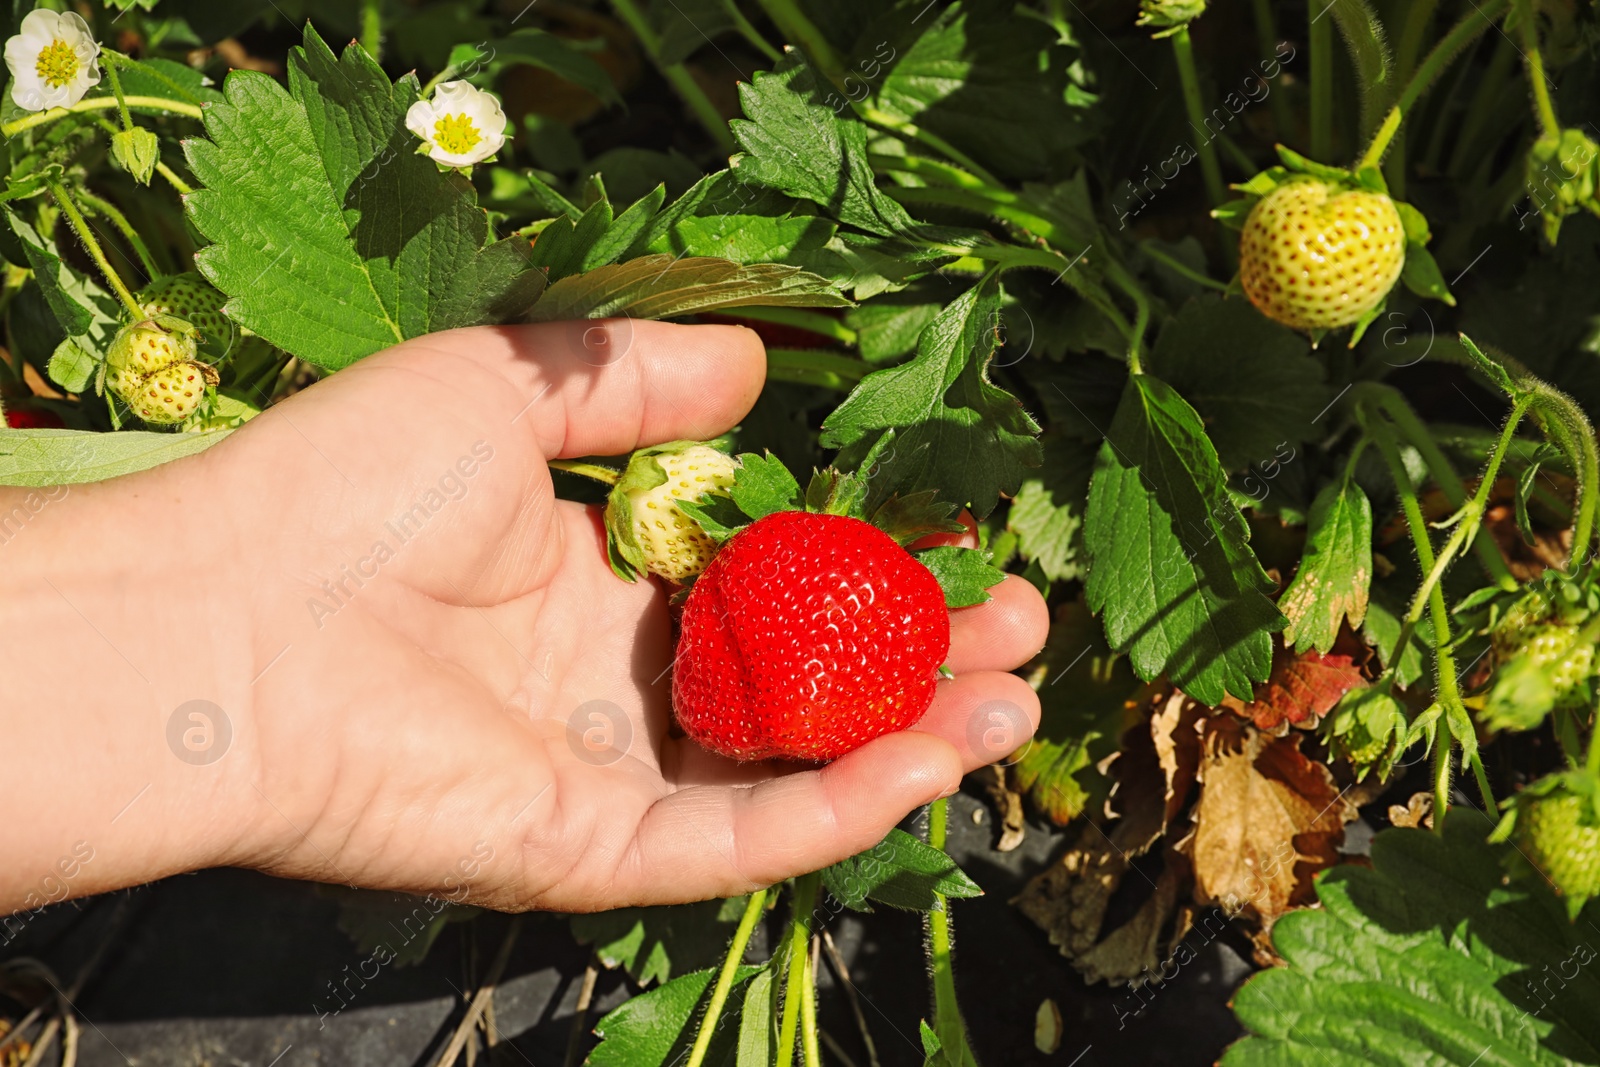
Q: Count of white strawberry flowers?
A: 2